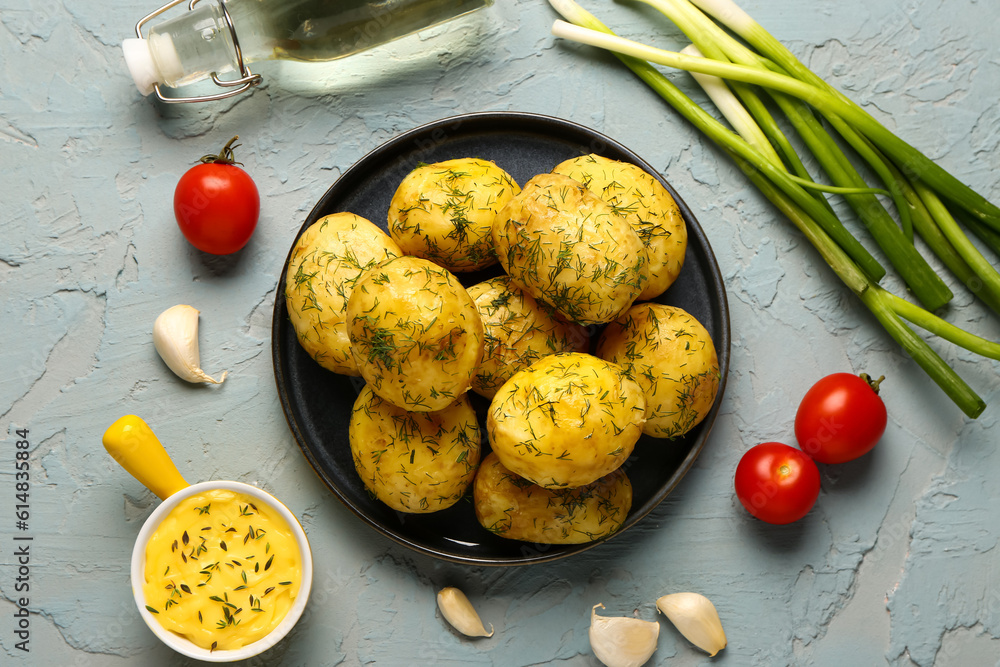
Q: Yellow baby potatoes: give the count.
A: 10